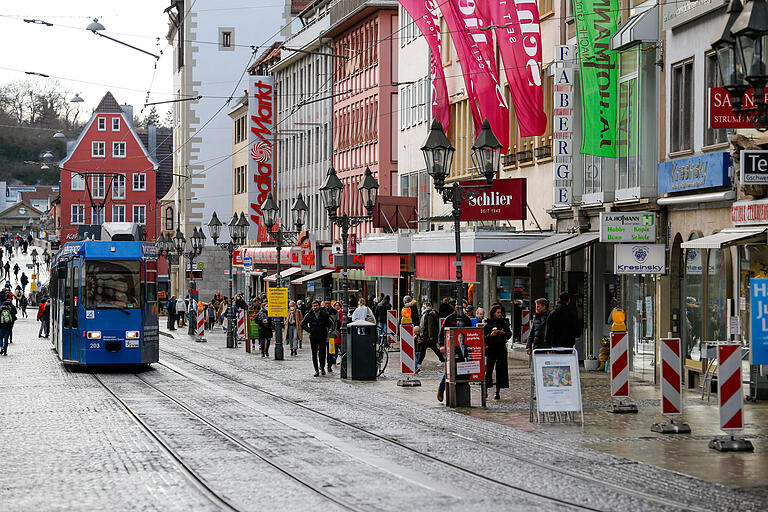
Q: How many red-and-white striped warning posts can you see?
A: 8